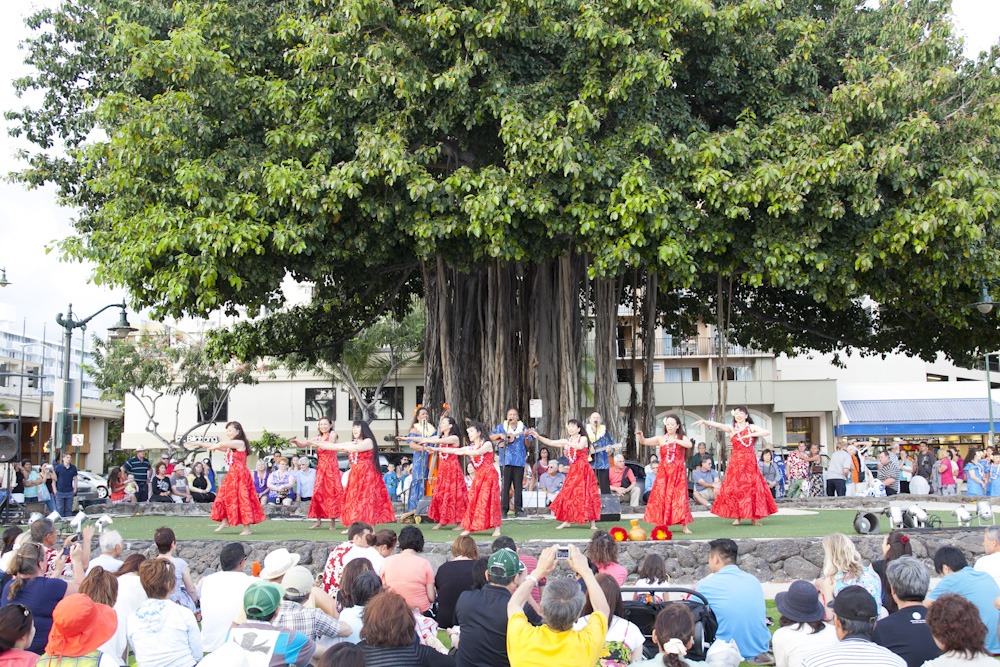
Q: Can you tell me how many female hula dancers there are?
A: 8